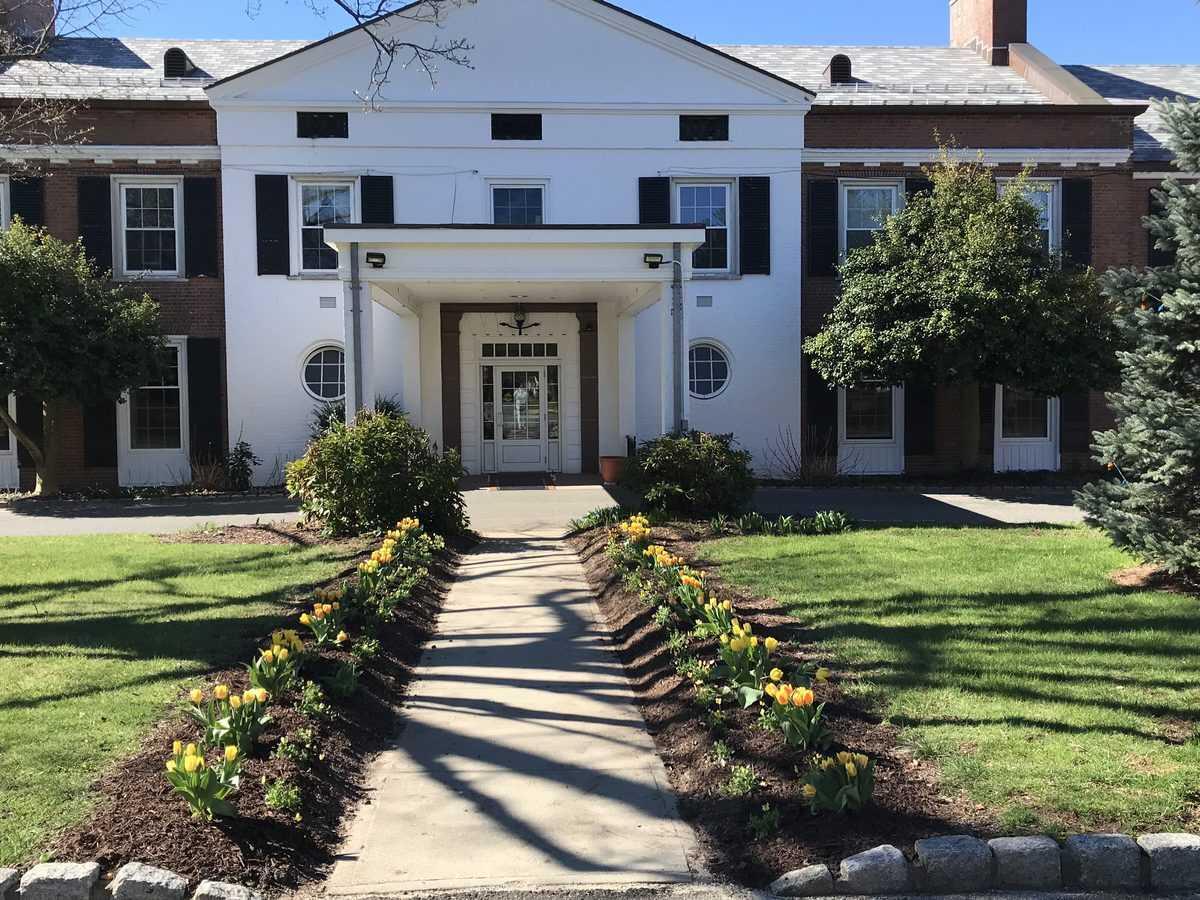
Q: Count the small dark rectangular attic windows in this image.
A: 3